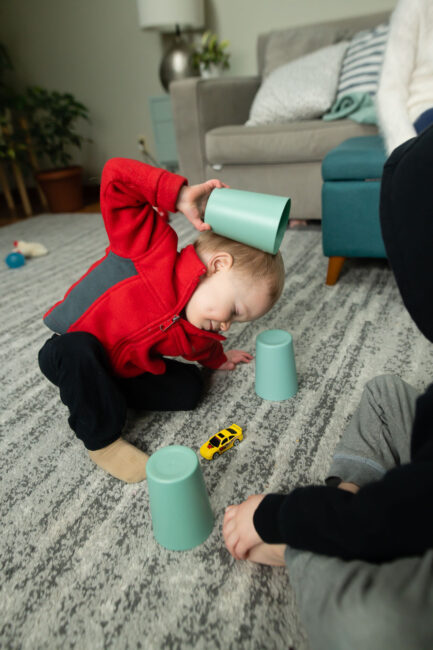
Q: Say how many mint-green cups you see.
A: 3